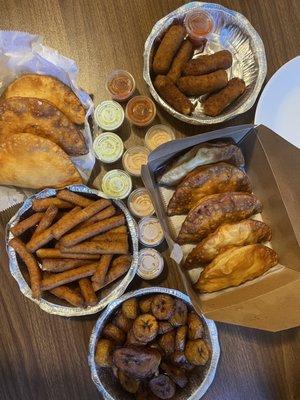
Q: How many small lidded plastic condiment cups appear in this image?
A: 11